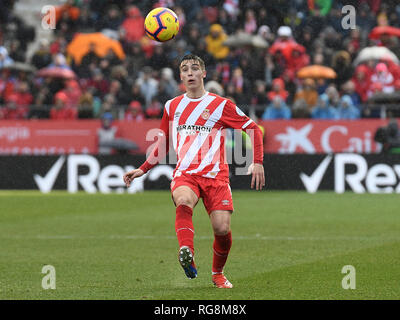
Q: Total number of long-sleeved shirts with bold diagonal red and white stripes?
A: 1